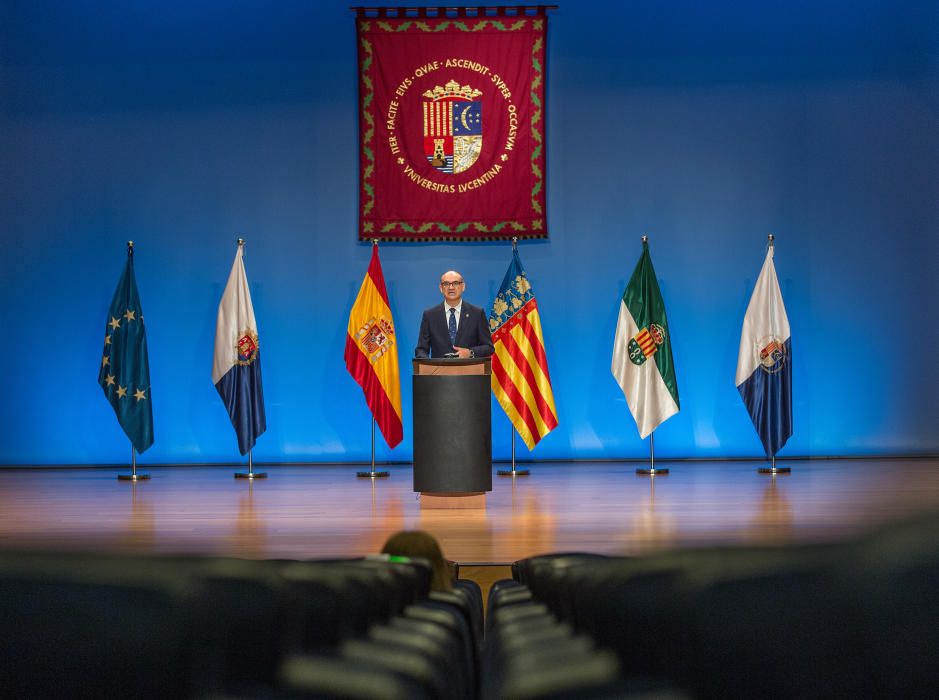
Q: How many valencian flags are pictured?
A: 1